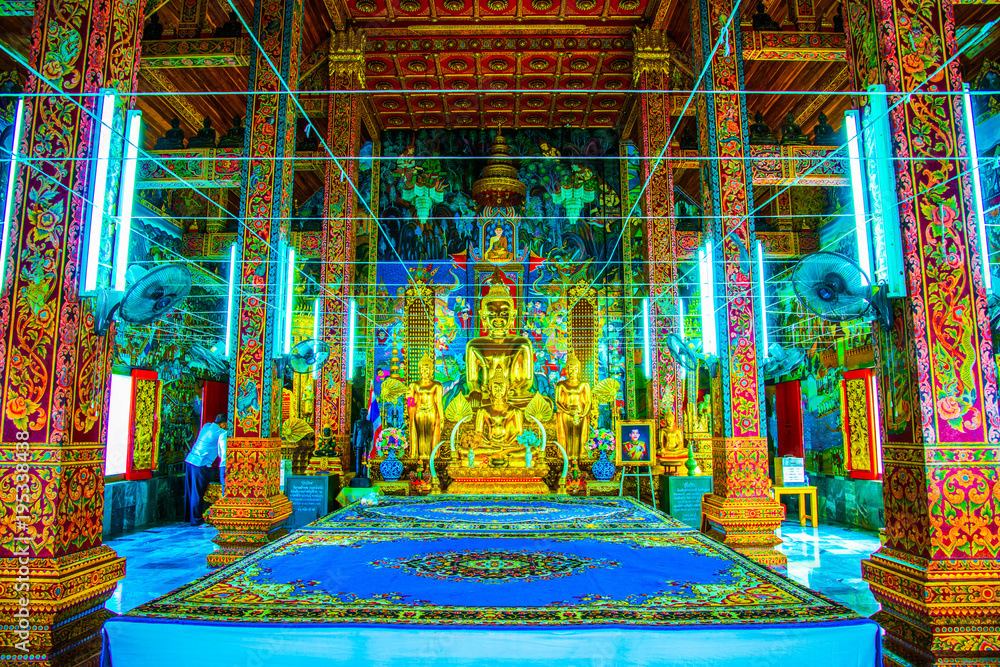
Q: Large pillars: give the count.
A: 6